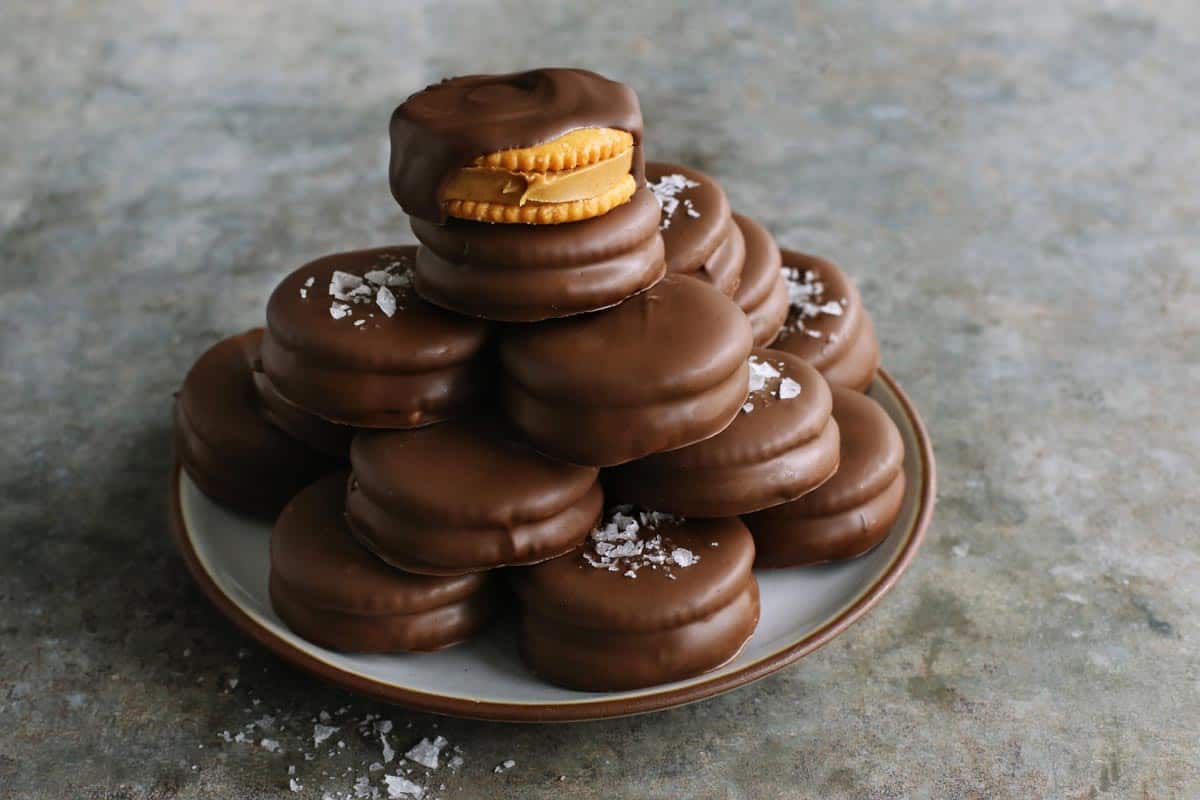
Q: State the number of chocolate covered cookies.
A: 14